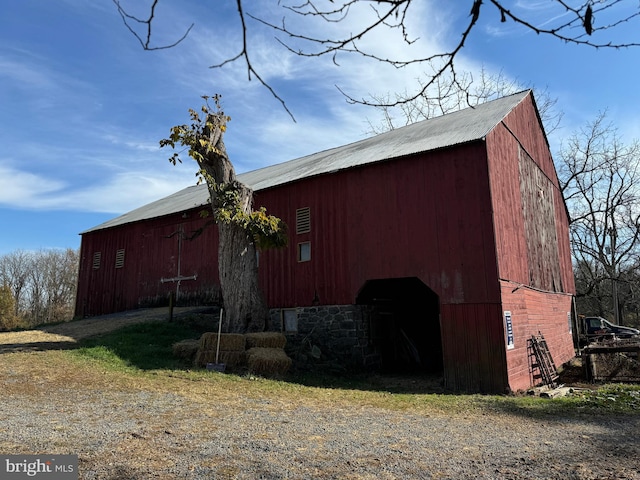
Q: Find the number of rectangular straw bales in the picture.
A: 5